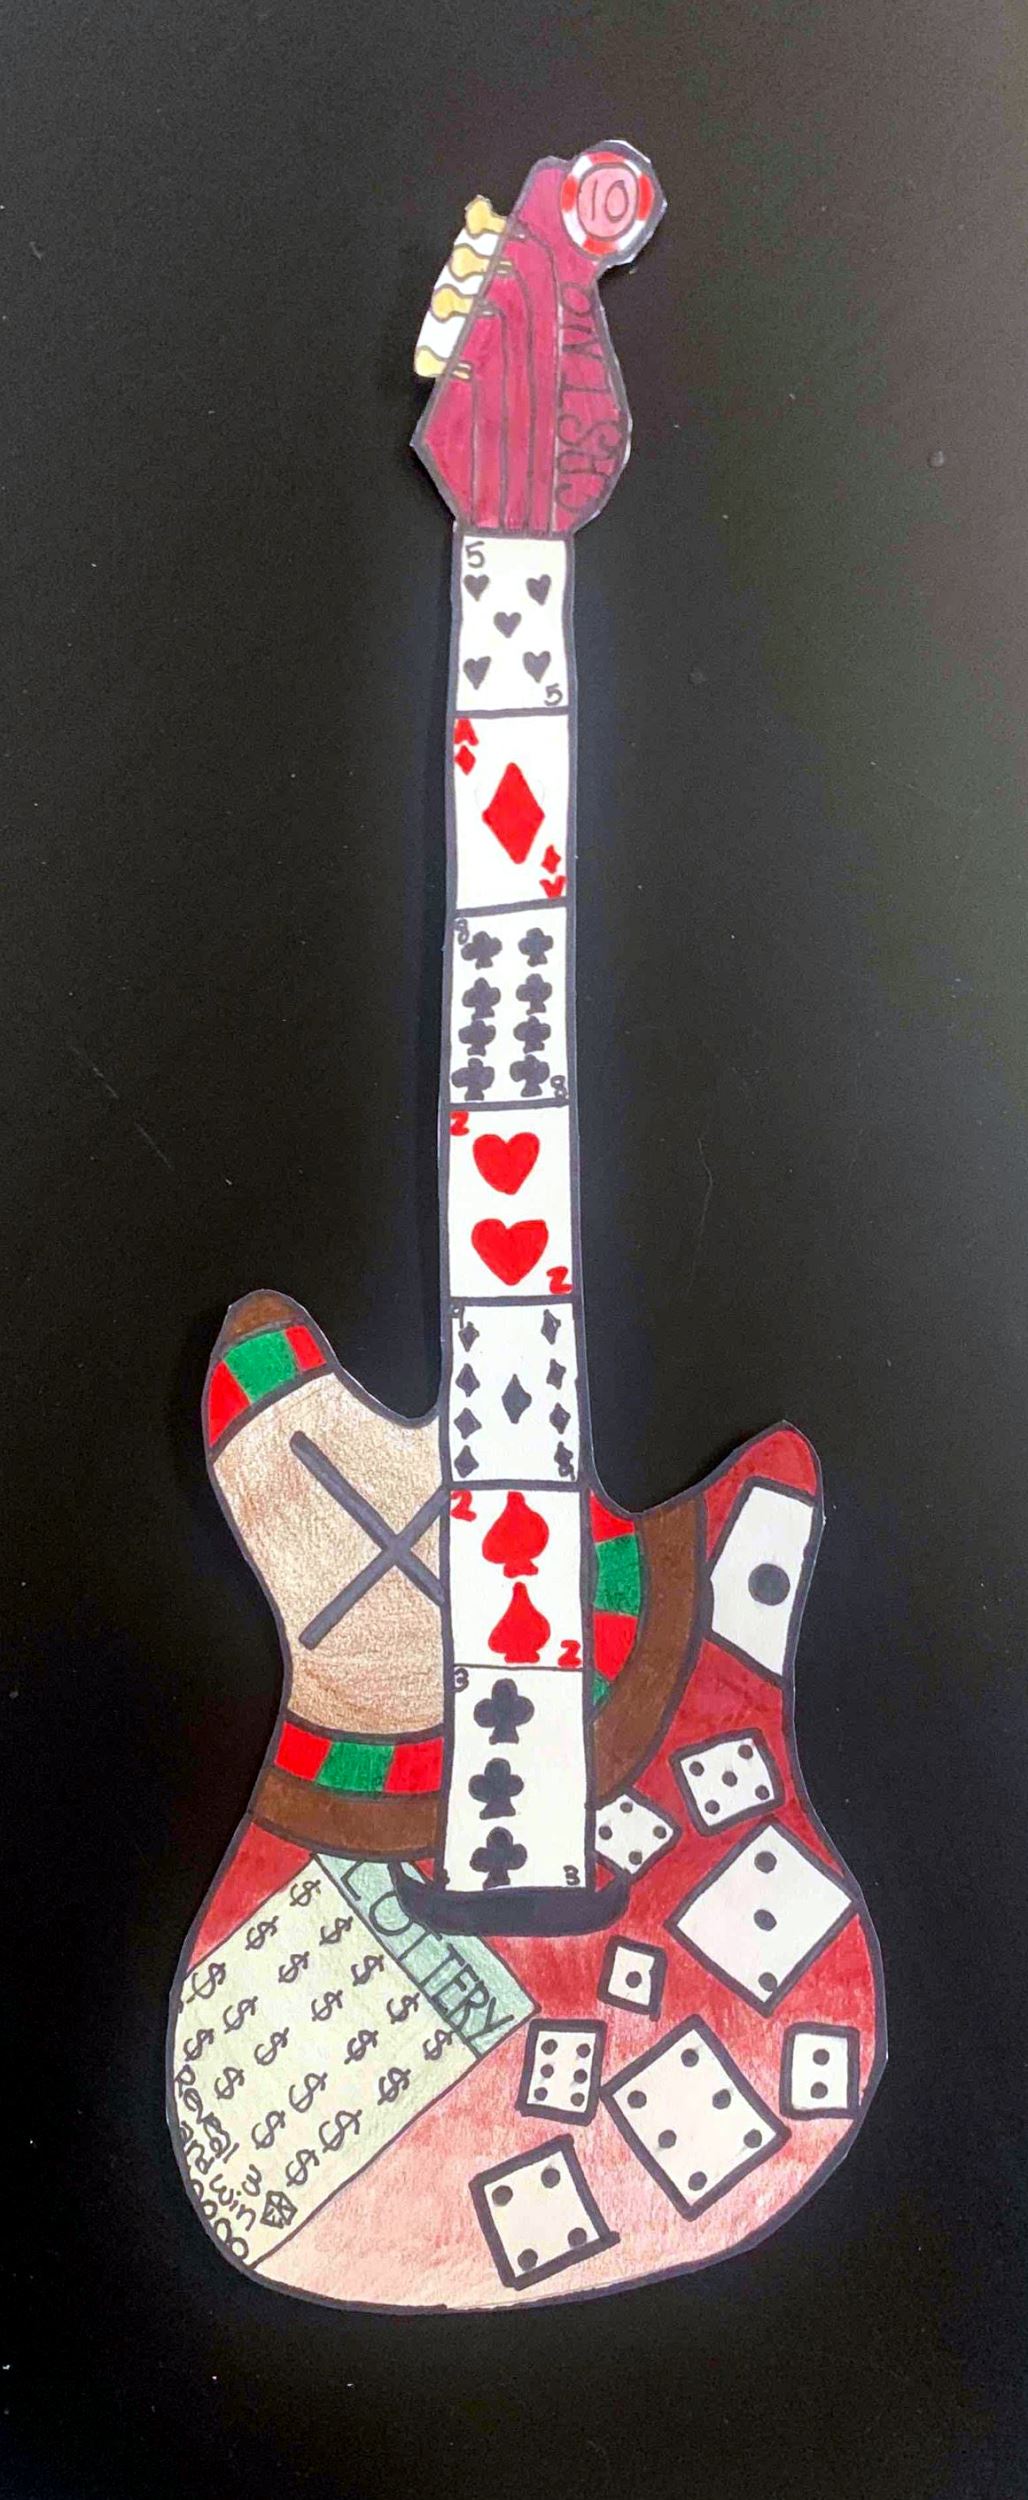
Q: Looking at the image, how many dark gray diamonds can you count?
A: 9